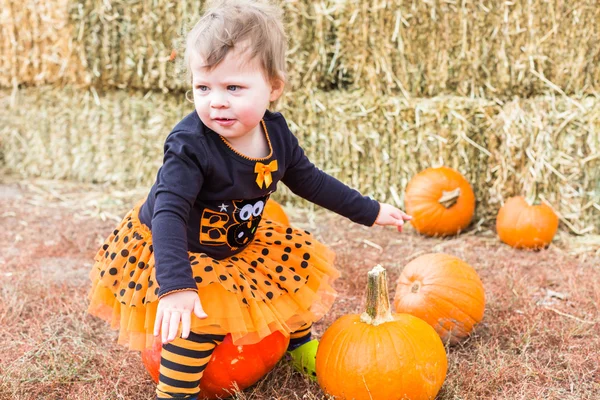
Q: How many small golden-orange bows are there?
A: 1